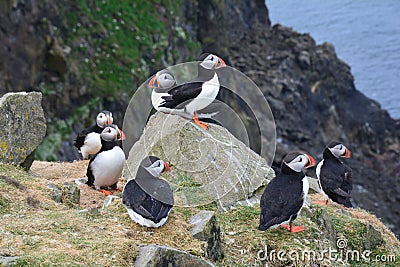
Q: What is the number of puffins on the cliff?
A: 7